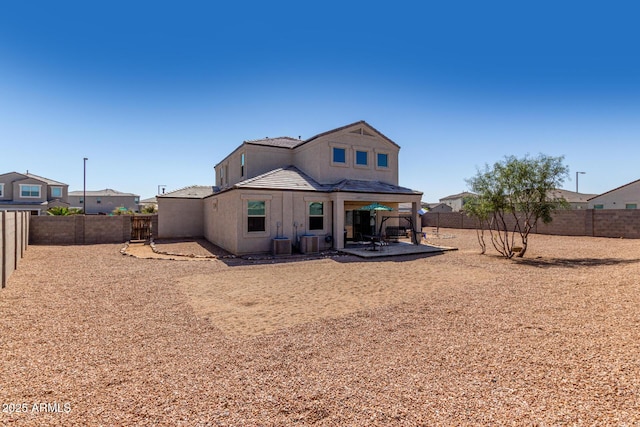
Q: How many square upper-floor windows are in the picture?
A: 3